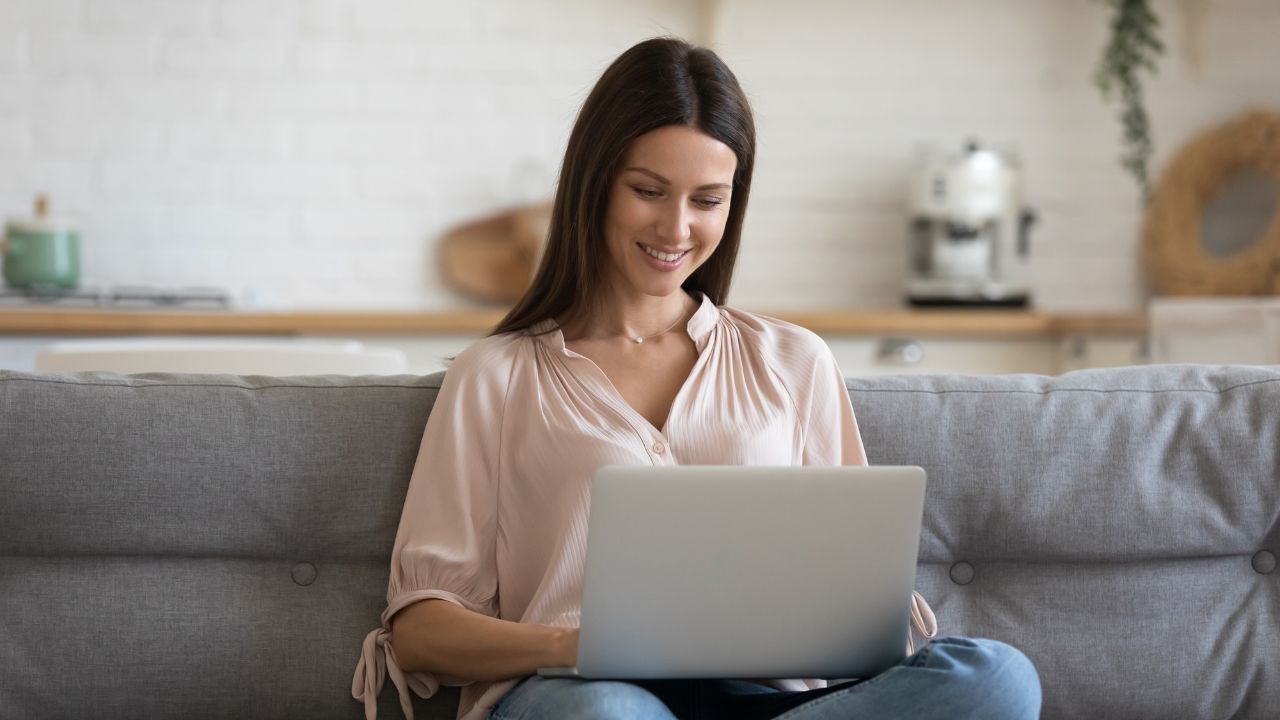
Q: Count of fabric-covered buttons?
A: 3